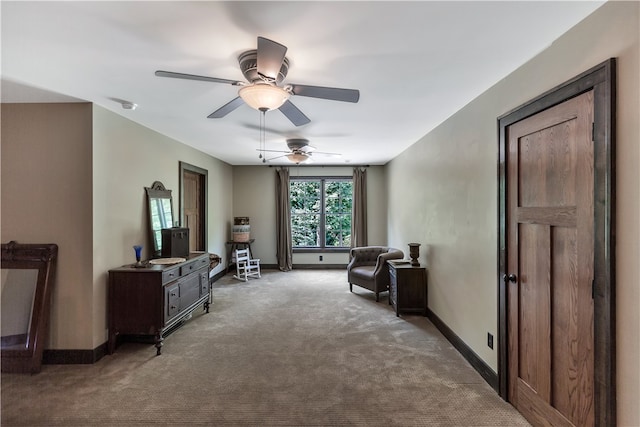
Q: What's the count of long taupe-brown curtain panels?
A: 2